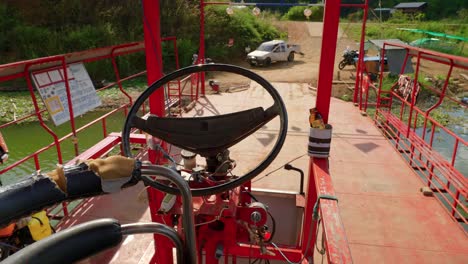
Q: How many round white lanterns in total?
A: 3